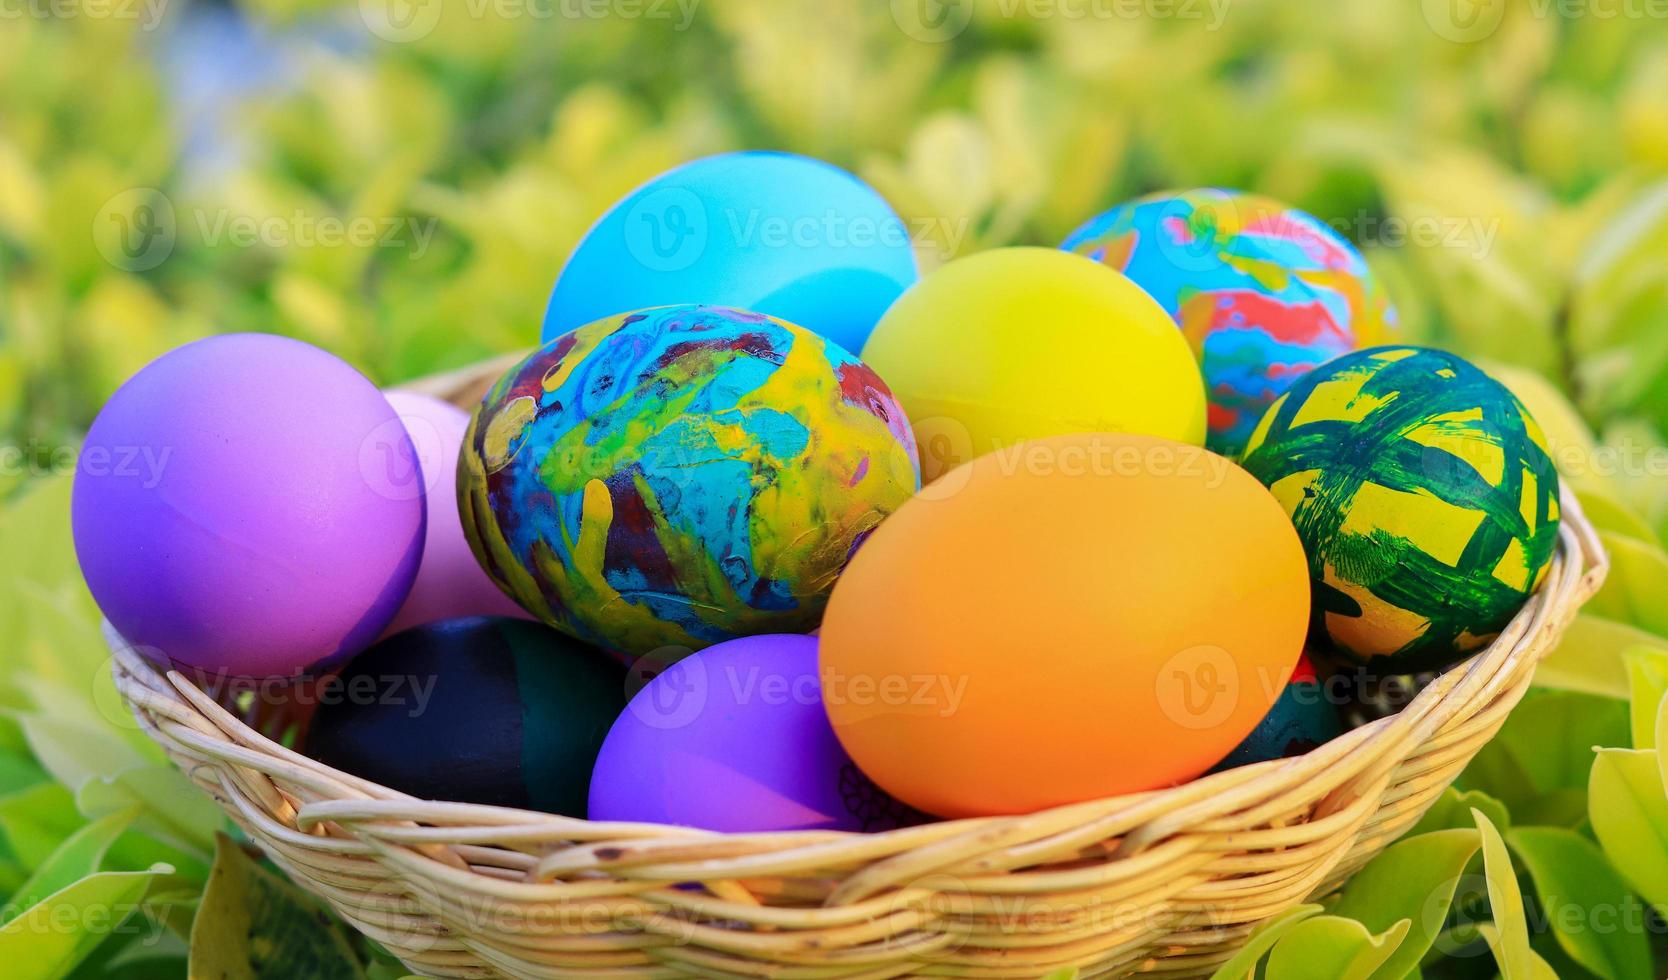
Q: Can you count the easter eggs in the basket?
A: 11